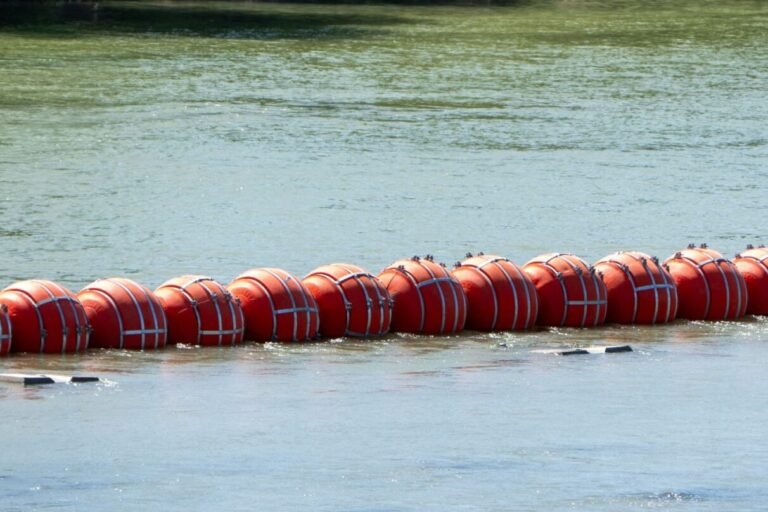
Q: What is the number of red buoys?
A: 12